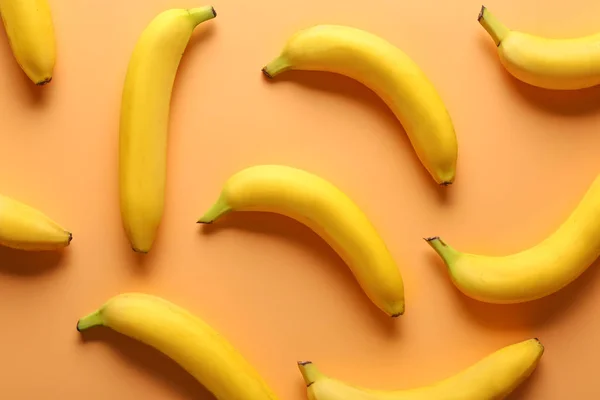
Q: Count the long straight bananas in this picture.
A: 1